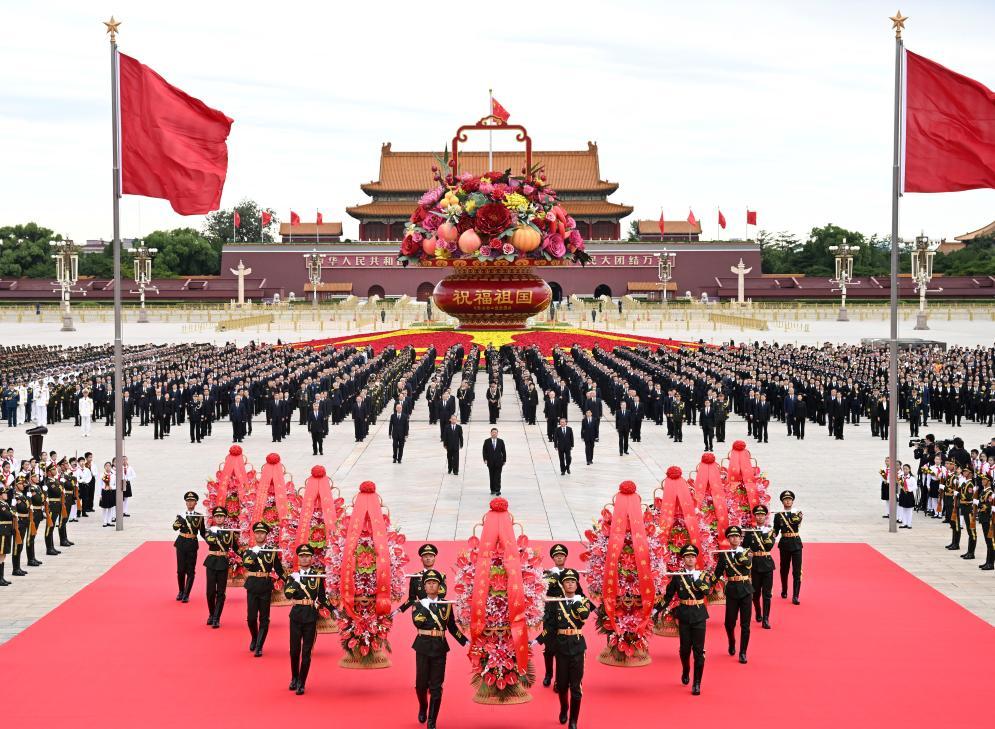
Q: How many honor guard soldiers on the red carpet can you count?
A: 12